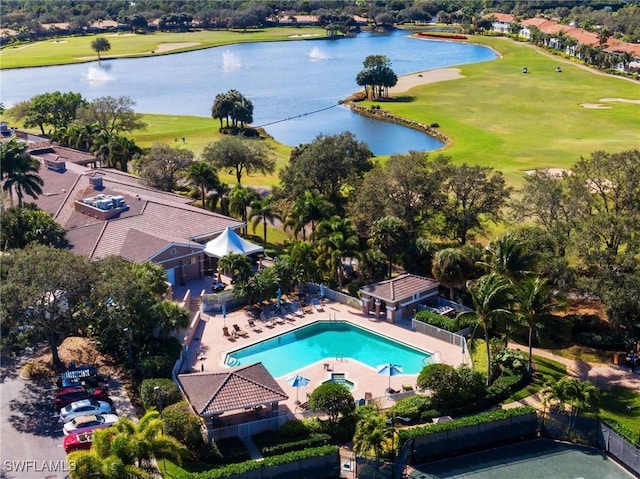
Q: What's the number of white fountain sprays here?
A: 3